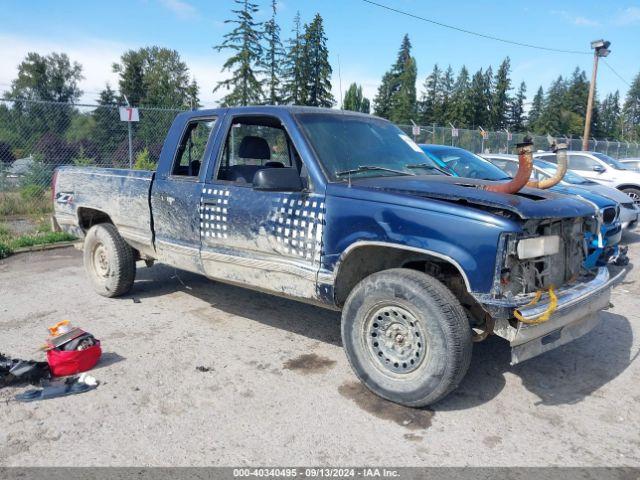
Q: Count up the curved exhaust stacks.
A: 2